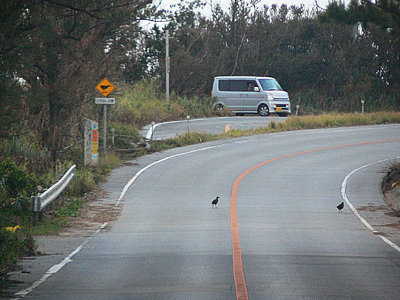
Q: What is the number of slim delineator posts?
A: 5